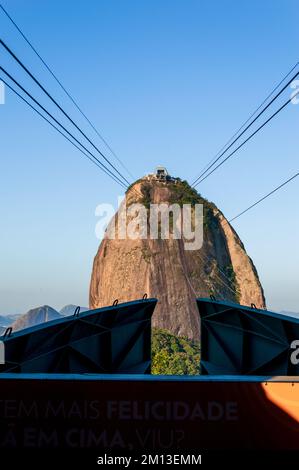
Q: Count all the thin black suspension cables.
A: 8